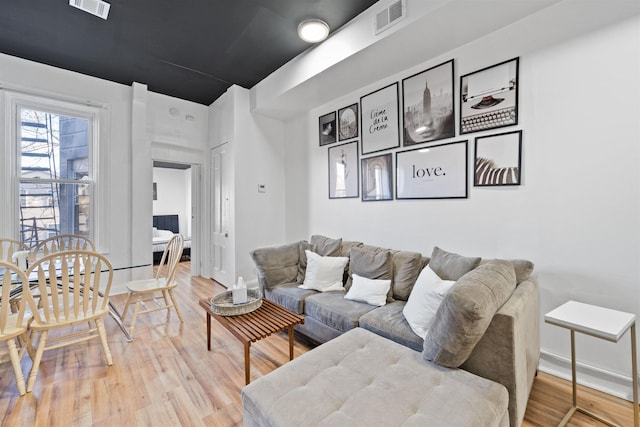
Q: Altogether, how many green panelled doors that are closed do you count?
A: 0